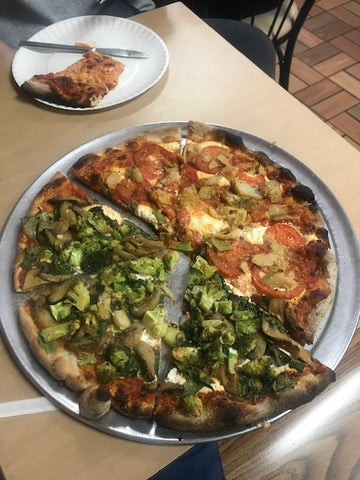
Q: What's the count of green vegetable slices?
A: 3